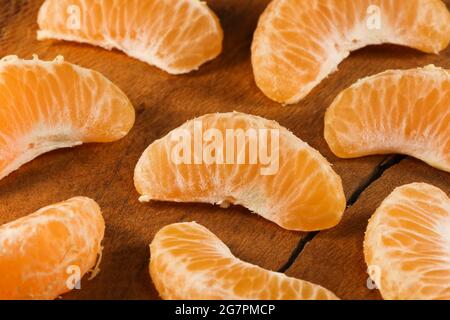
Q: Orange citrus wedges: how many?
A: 8